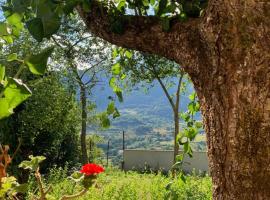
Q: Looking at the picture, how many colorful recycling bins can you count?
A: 0